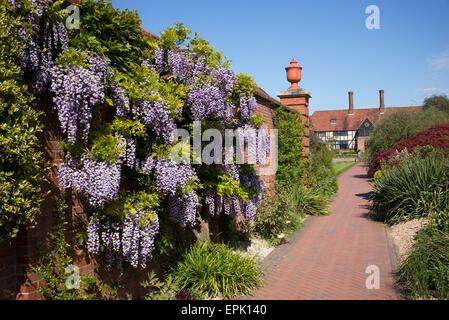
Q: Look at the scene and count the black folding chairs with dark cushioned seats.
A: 0